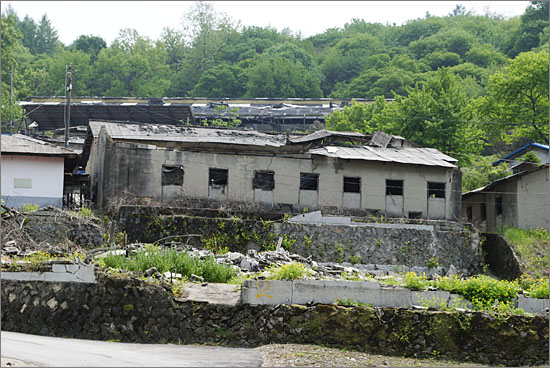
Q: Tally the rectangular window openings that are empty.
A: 7